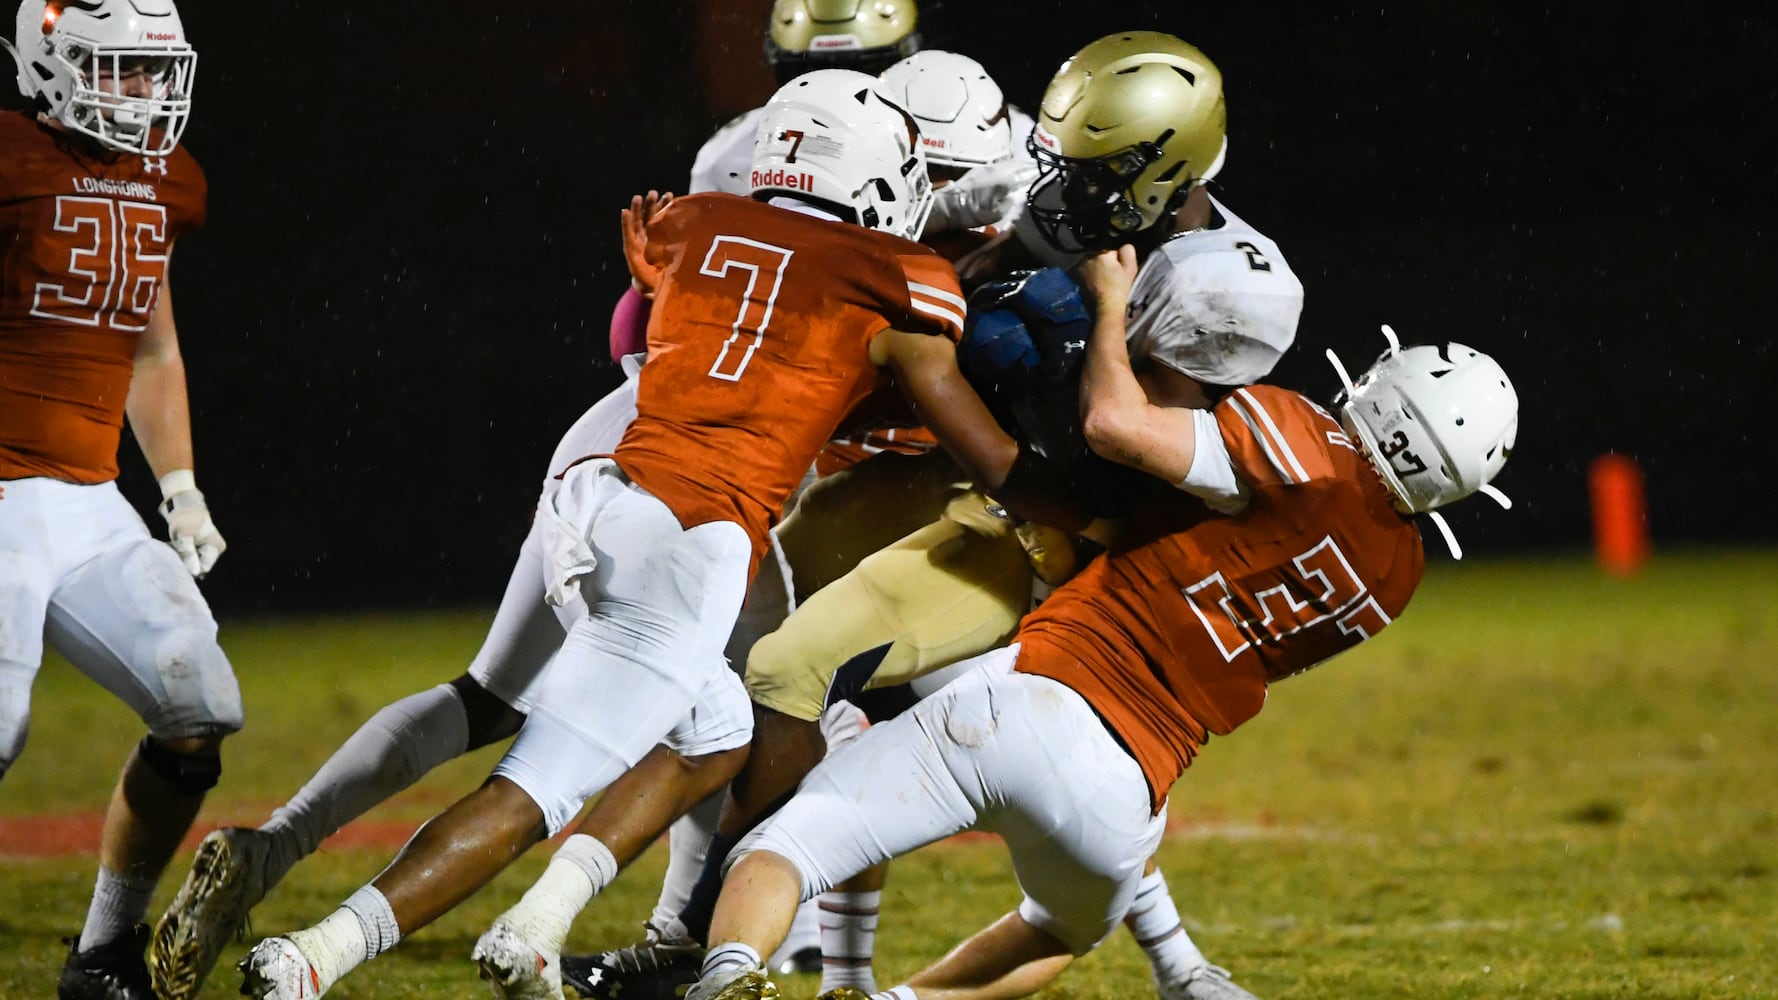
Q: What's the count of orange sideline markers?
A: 1